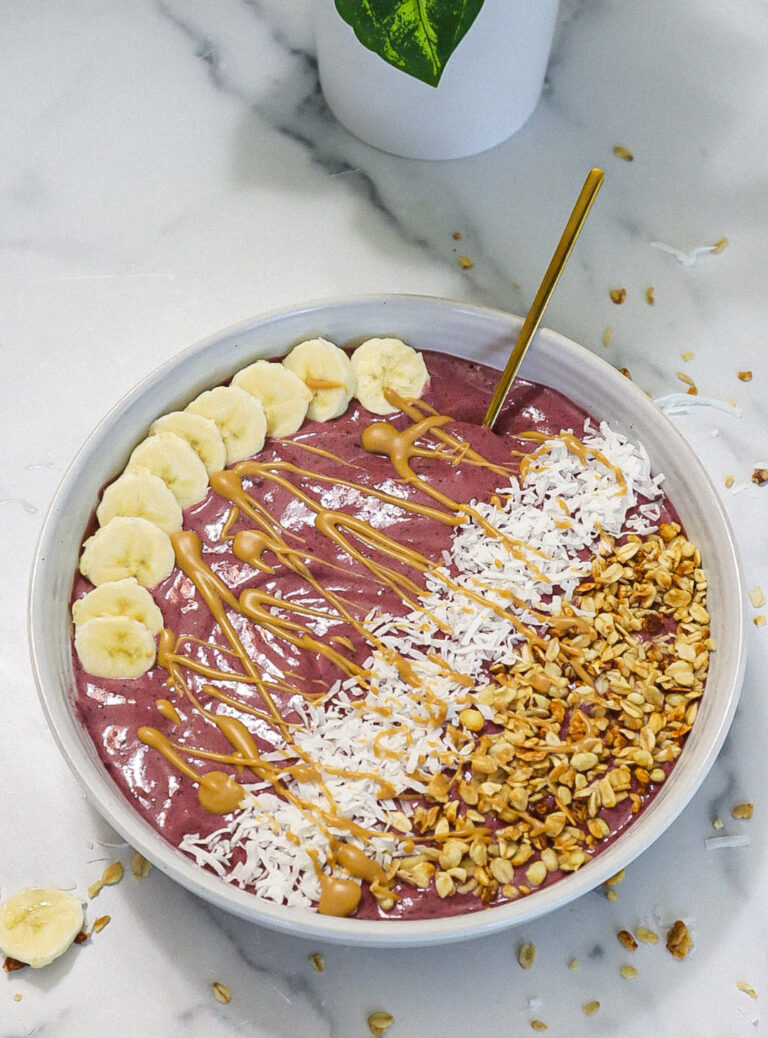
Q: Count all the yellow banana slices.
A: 11